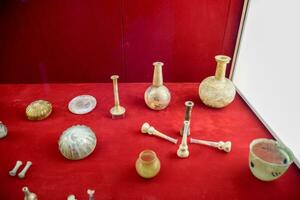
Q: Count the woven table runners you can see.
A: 0